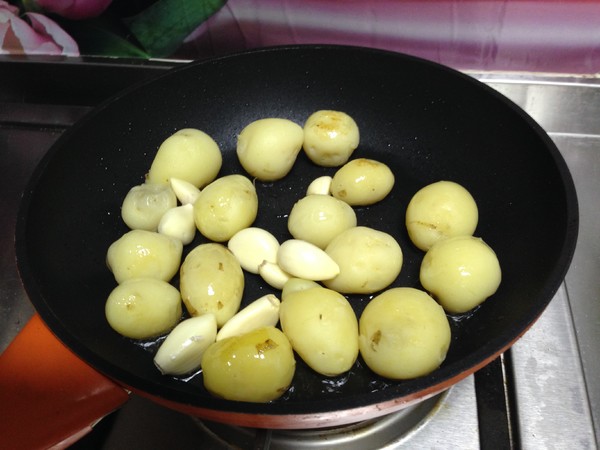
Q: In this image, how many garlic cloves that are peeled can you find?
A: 8